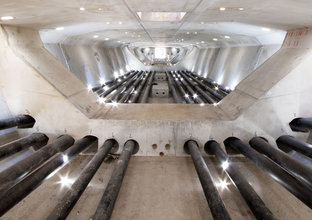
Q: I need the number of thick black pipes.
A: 12